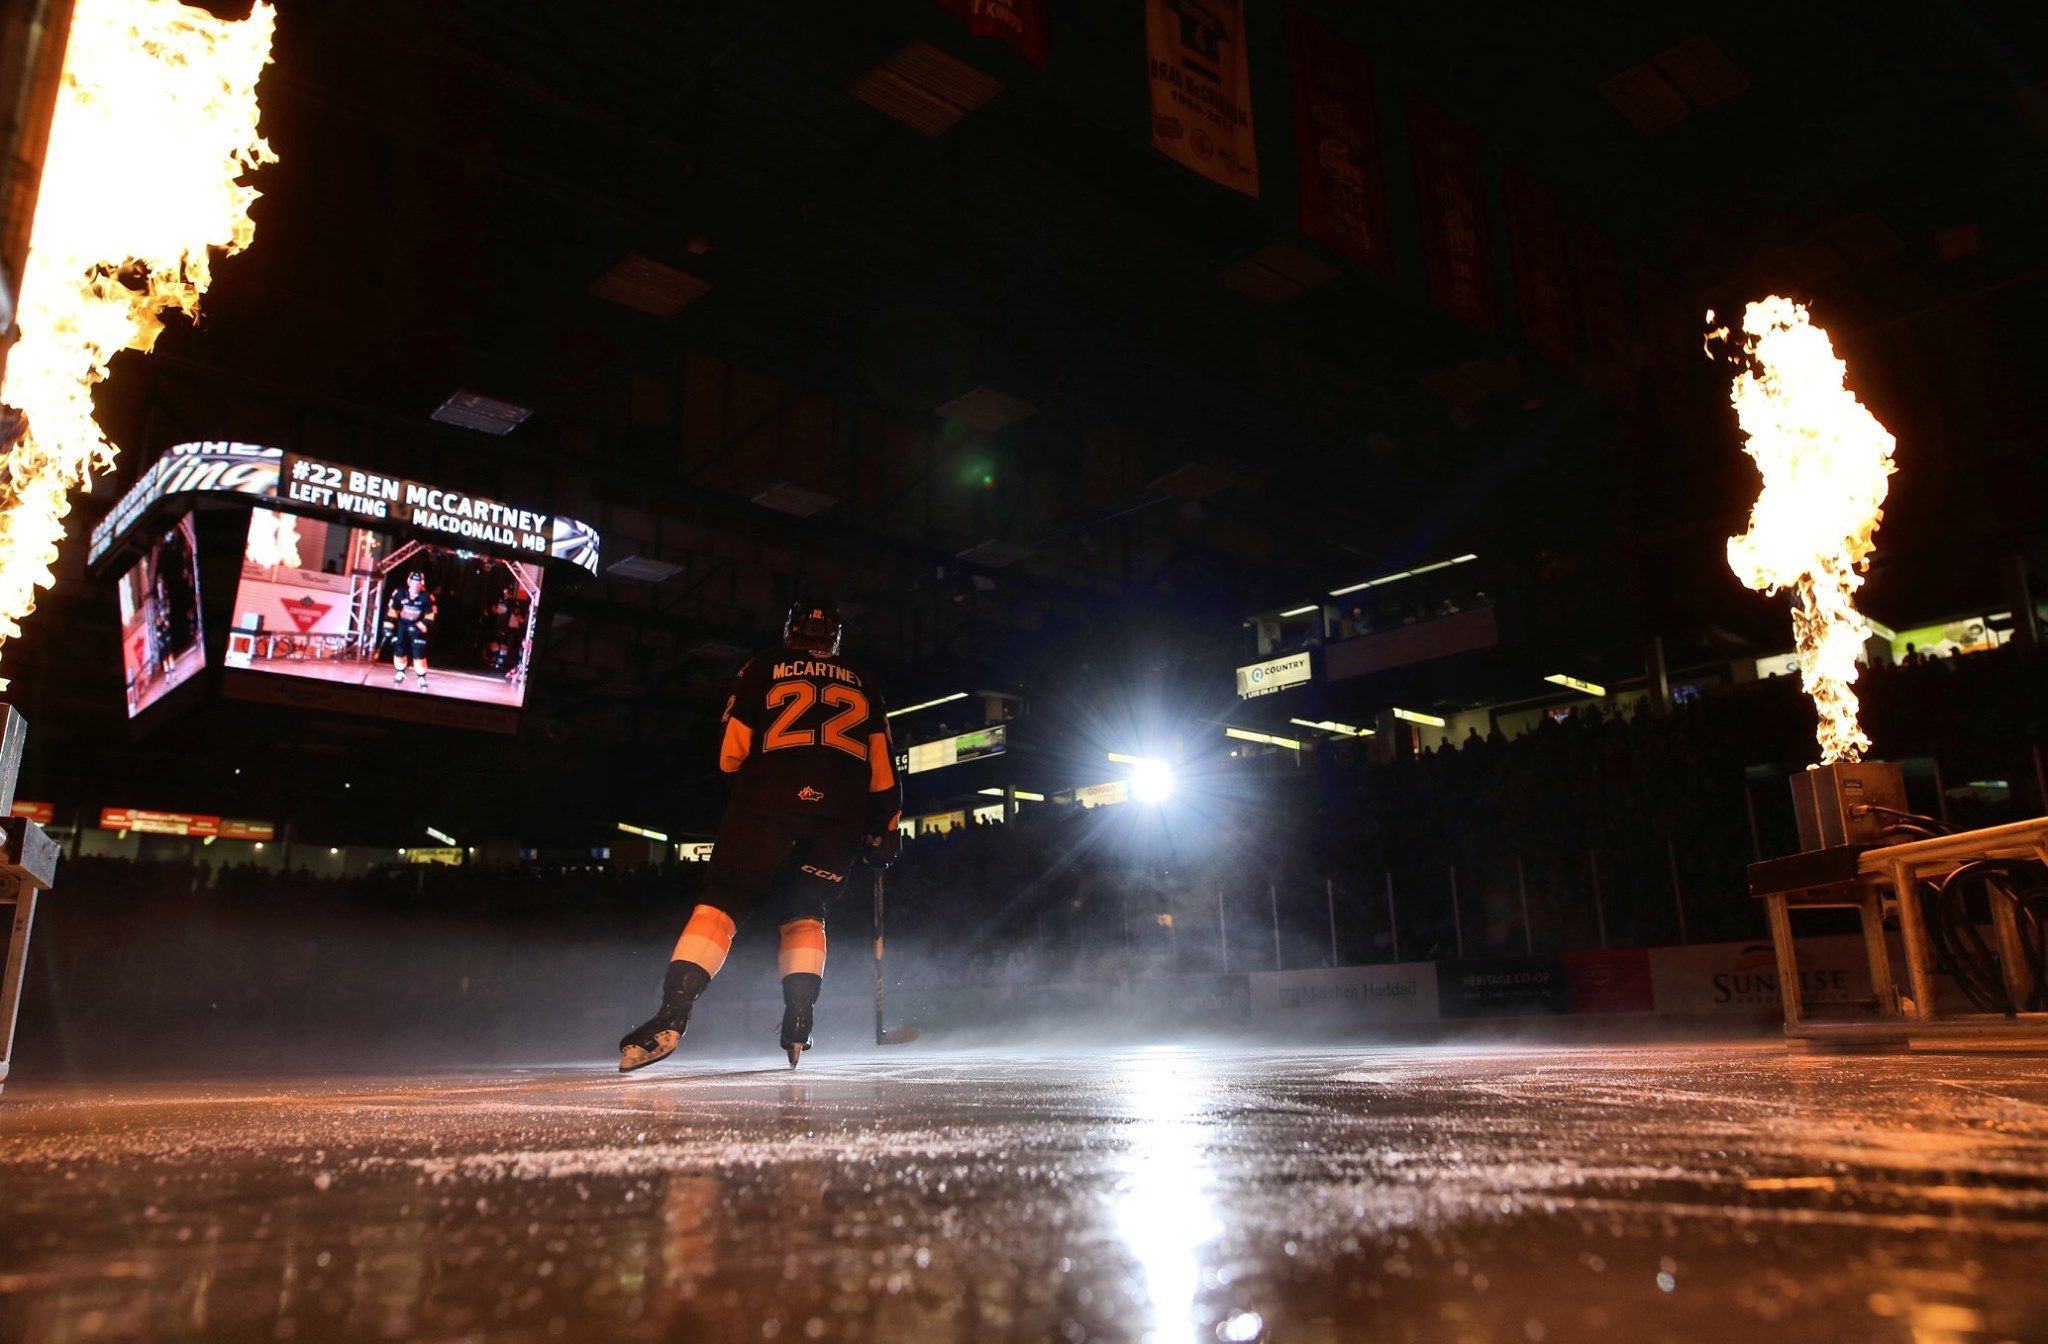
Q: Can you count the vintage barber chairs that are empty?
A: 0